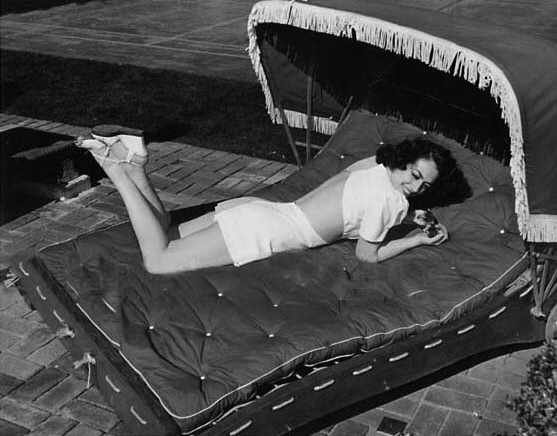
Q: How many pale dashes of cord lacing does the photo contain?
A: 14